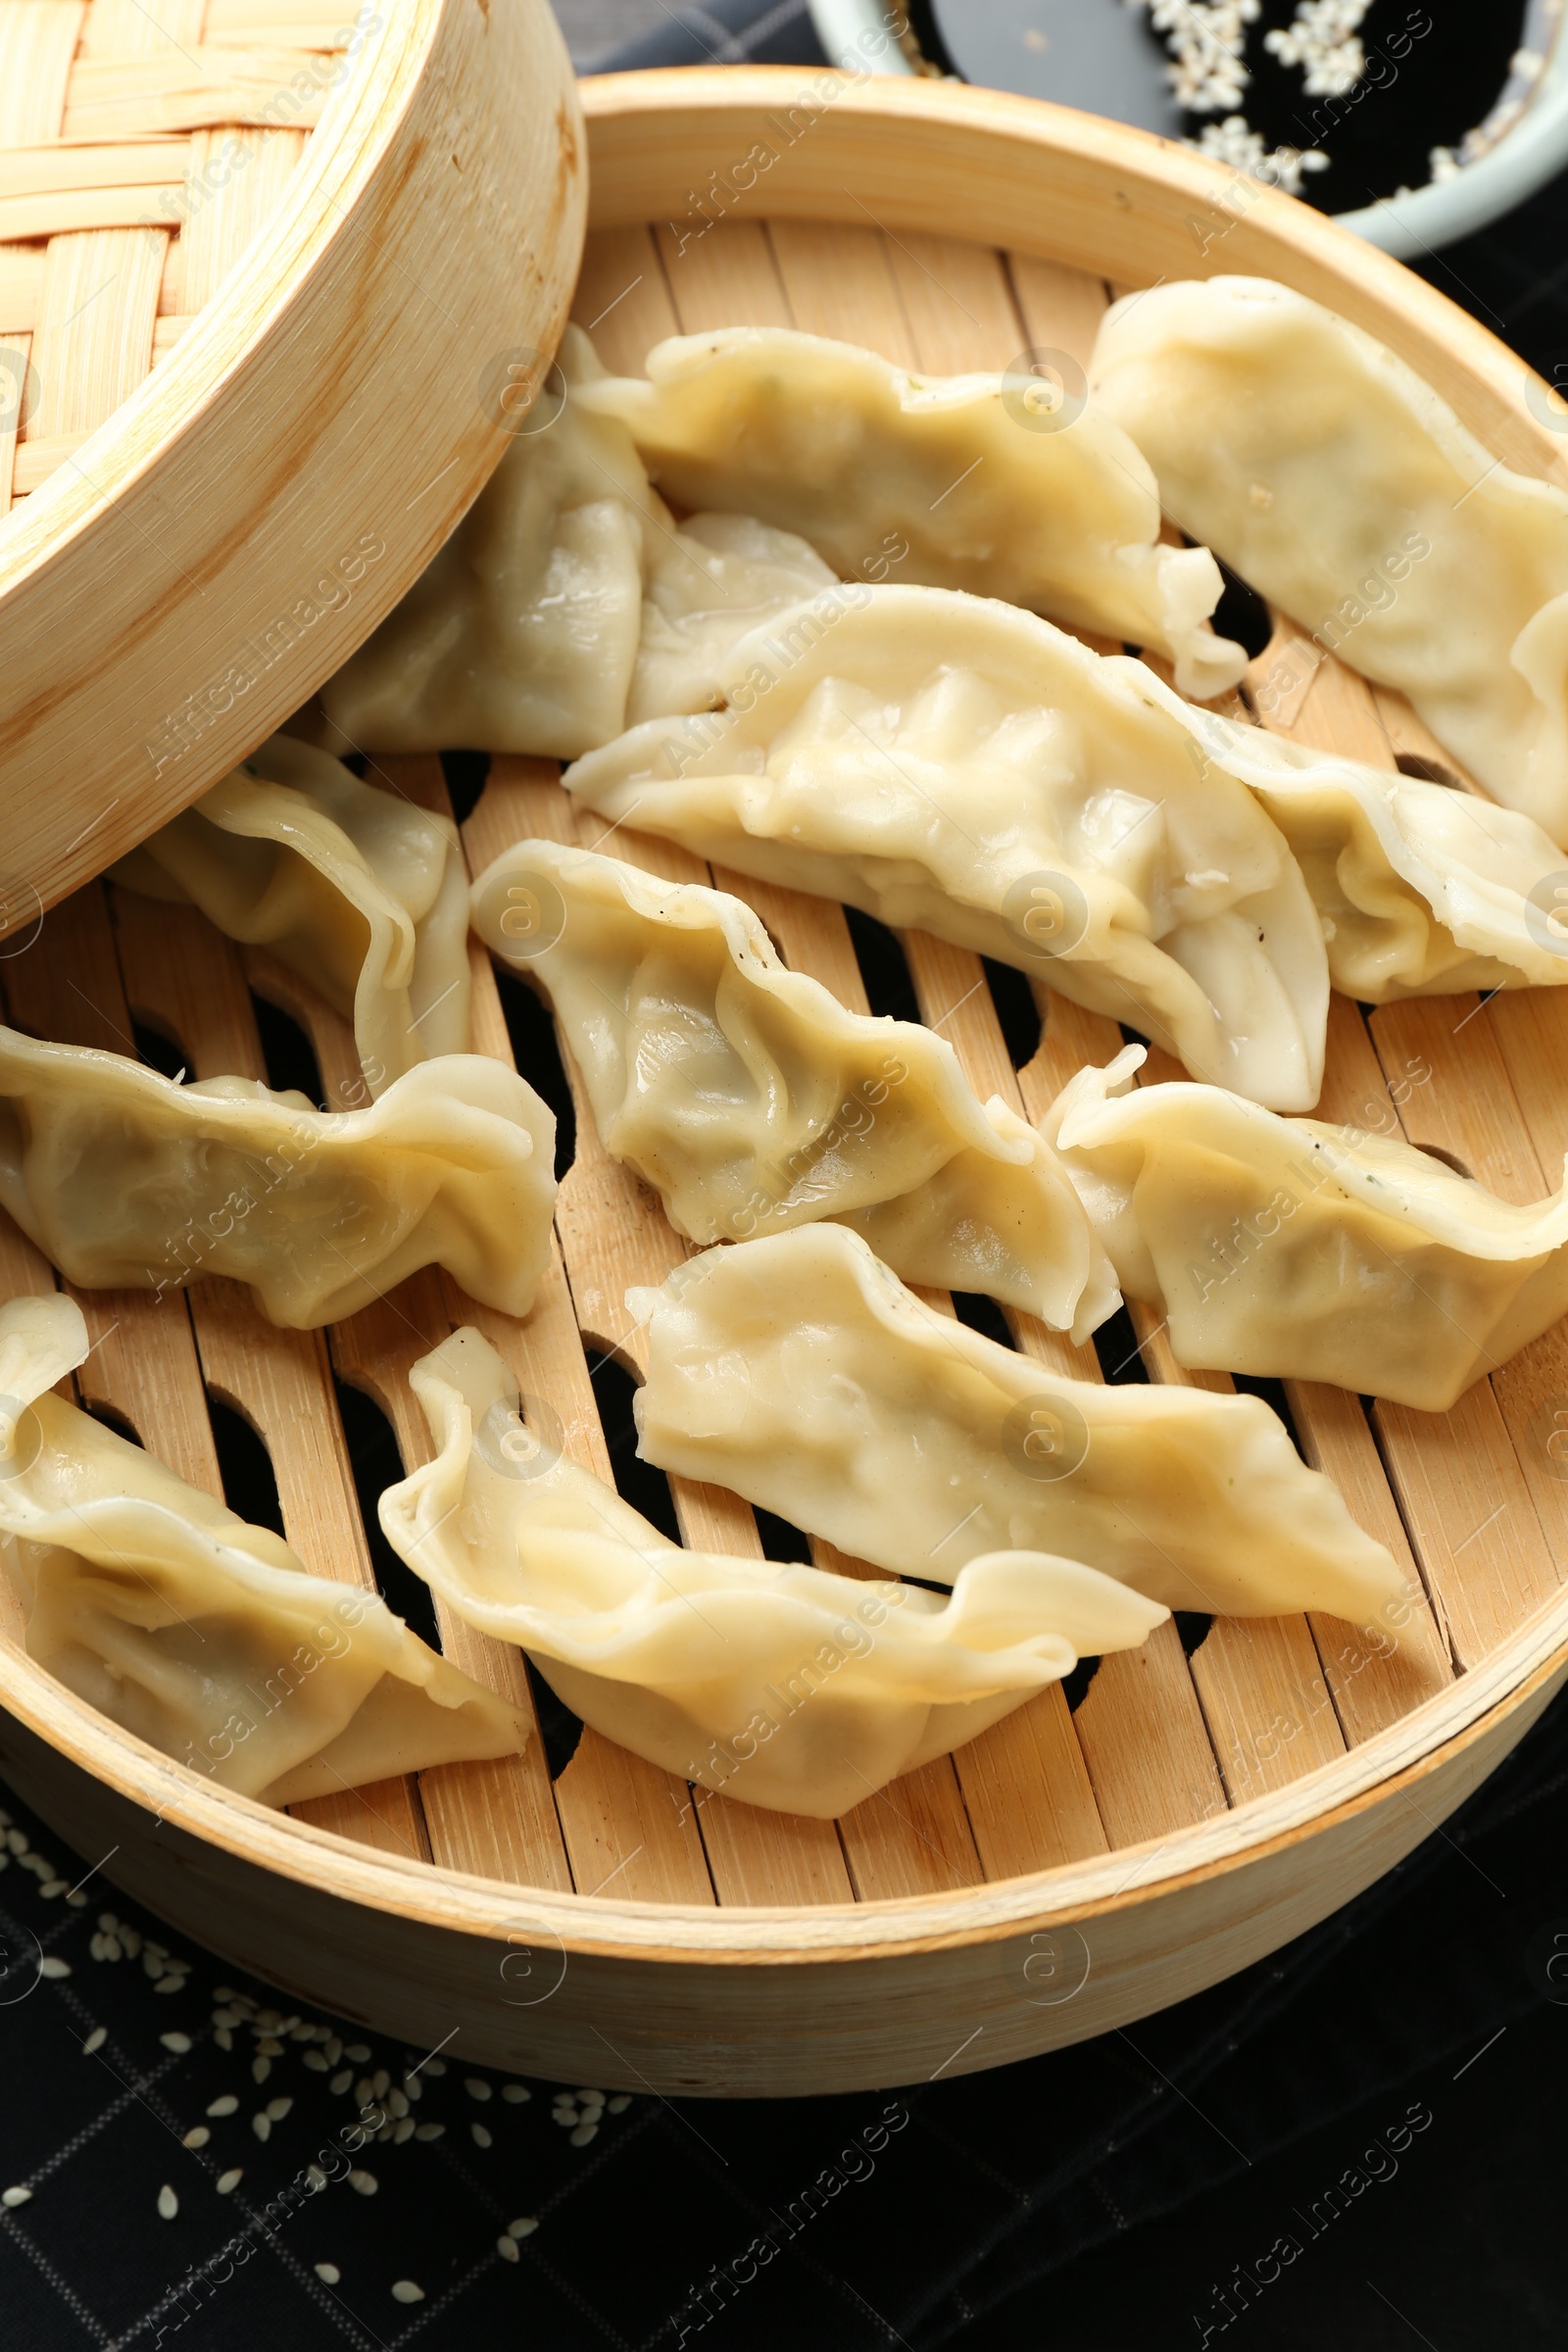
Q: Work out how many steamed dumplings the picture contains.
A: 12